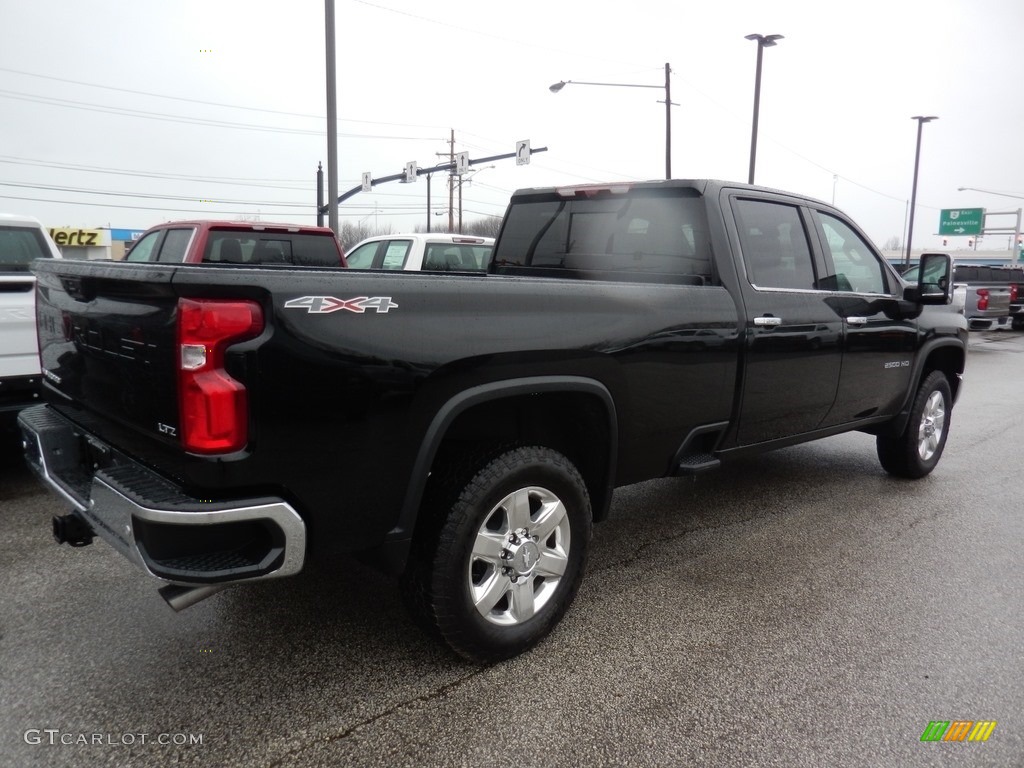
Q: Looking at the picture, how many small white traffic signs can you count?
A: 4